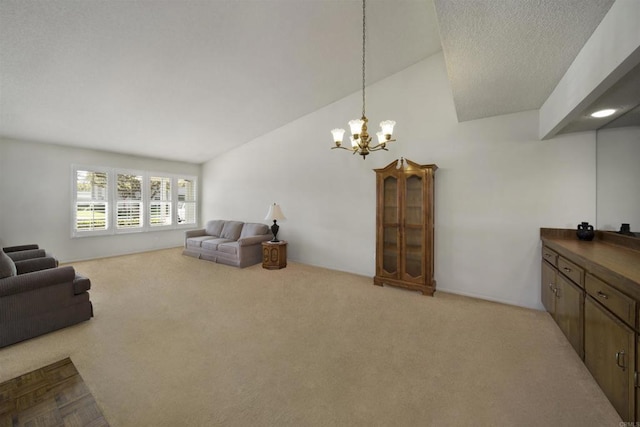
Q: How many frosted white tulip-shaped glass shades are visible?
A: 5